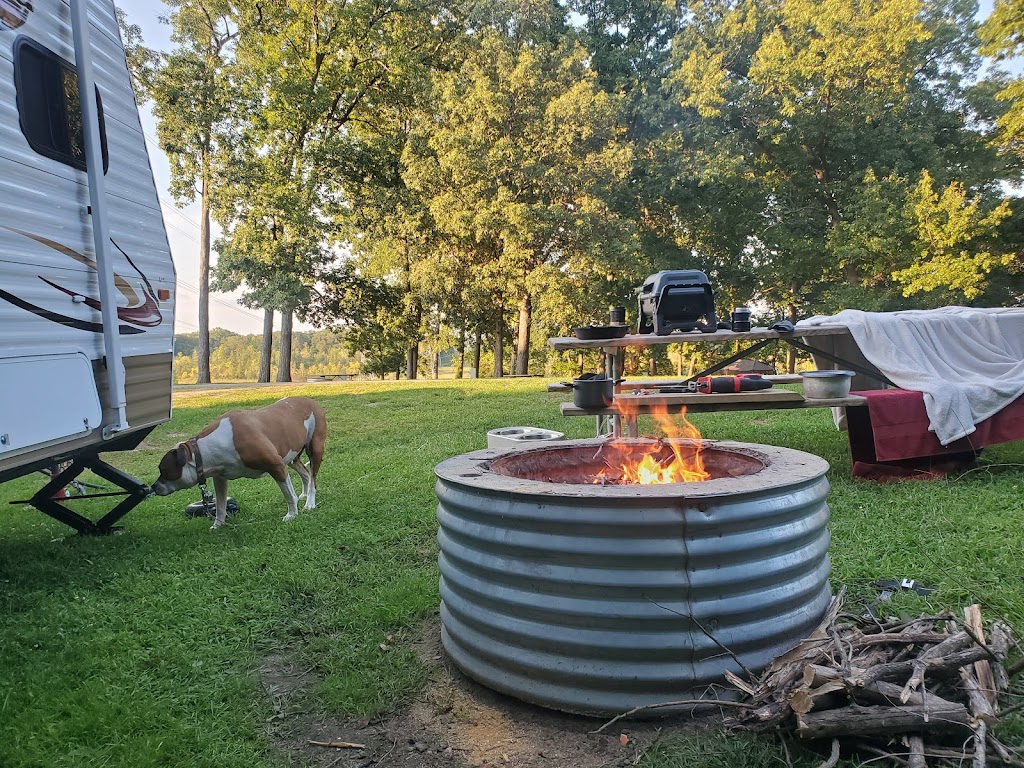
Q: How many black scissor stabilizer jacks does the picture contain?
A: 1